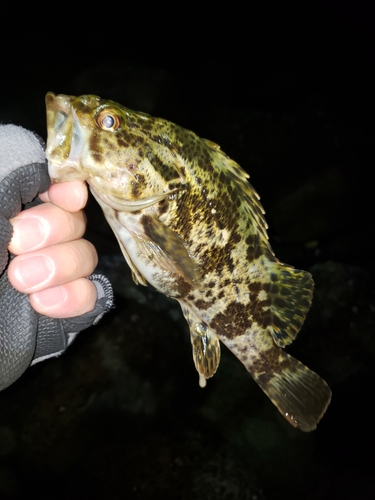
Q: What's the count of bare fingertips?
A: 4